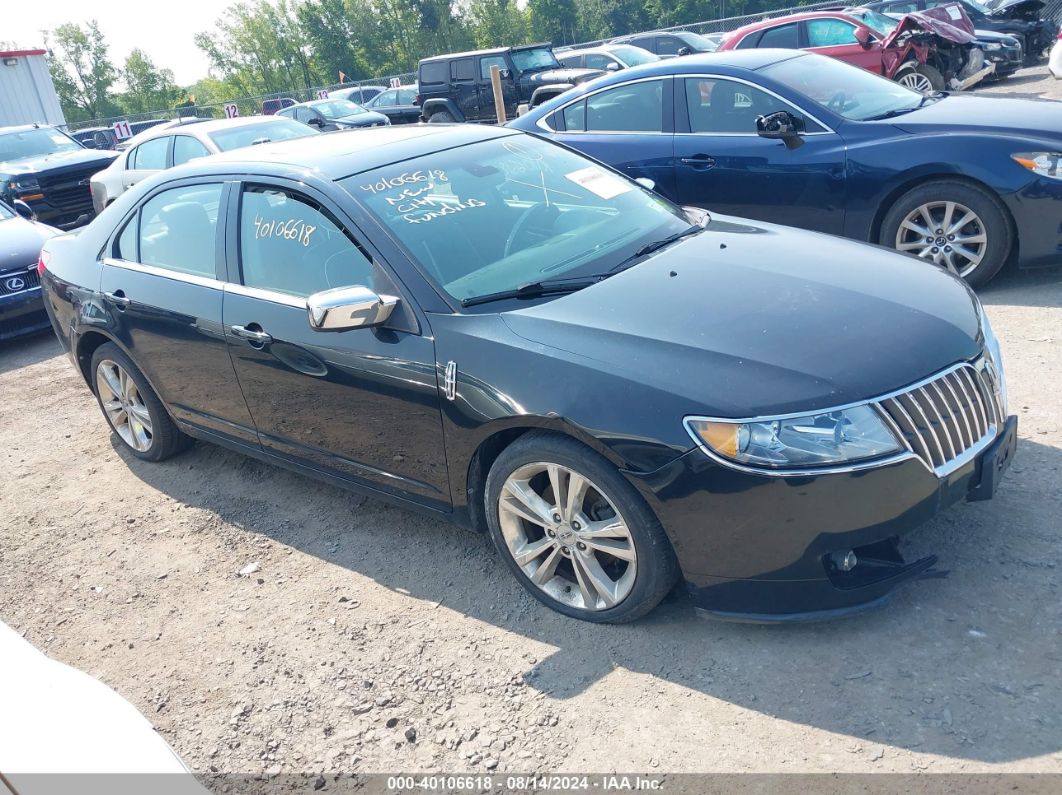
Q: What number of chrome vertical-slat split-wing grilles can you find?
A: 1